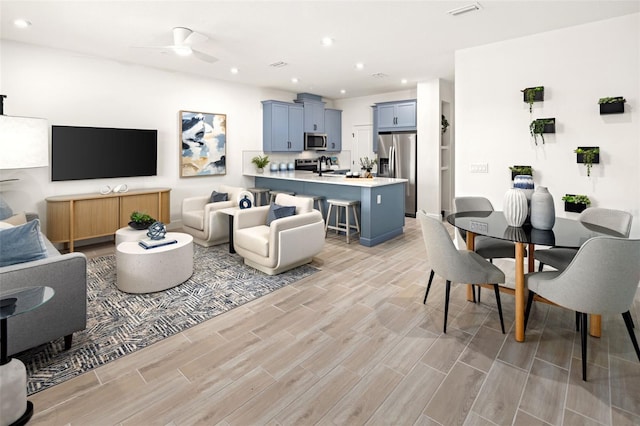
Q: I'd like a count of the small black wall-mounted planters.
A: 6